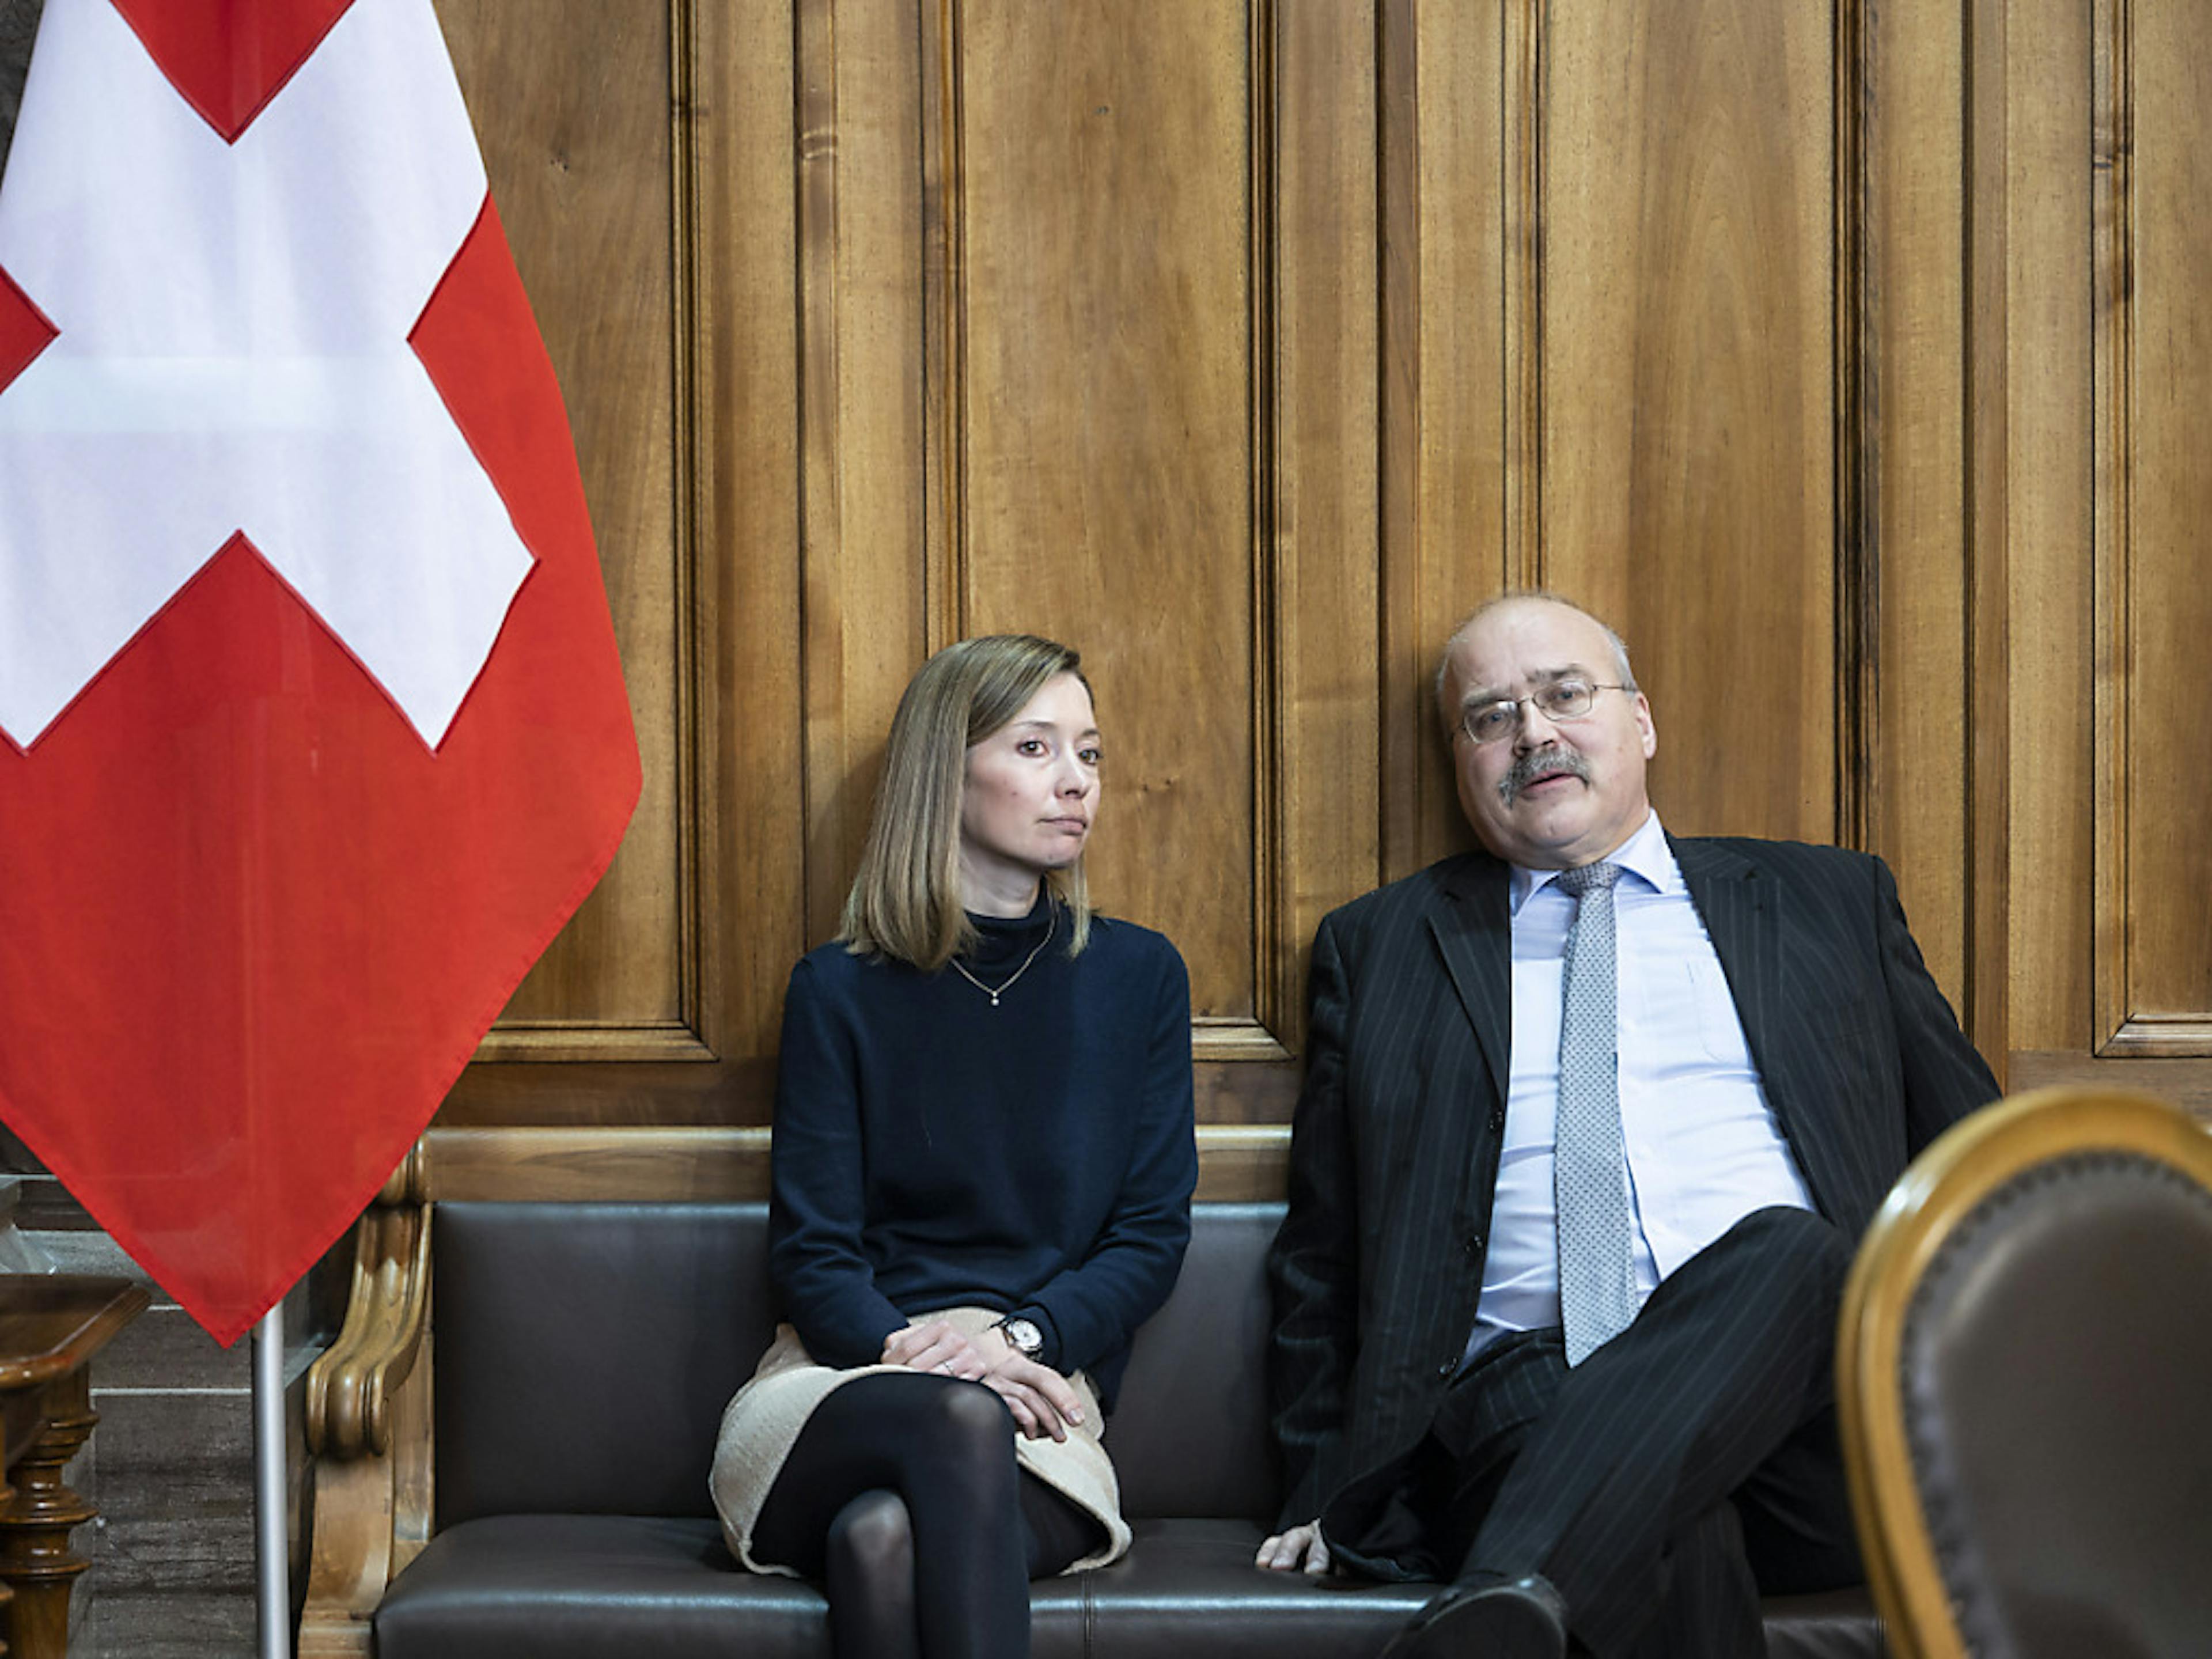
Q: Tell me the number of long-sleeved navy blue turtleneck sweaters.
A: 1